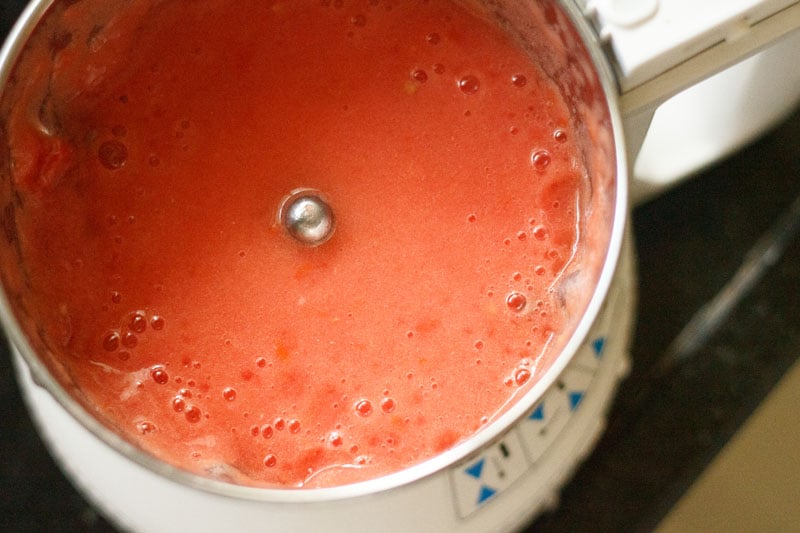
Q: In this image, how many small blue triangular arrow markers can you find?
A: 5